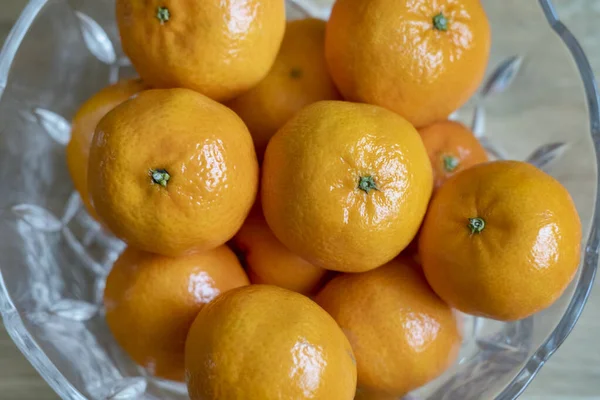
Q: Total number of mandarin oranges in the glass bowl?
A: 12